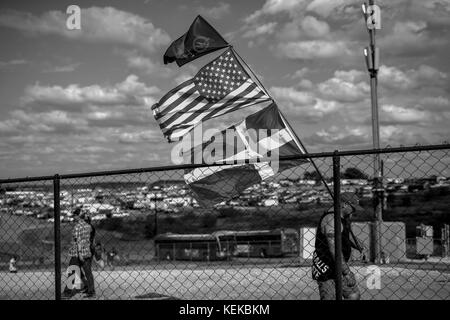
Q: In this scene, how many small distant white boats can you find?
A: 0